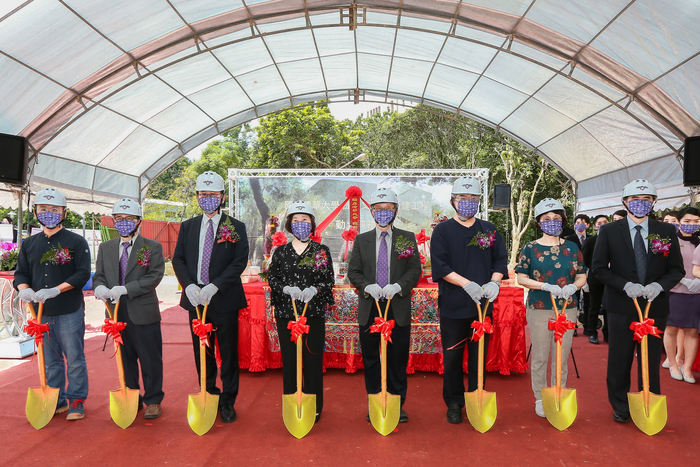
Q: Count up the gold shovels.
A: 8